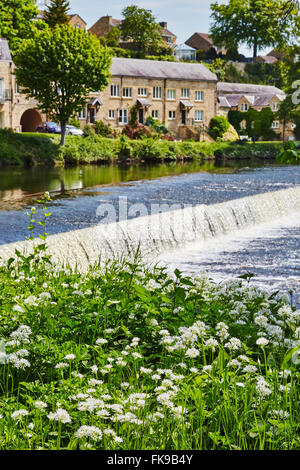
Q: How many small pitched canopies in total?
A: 3